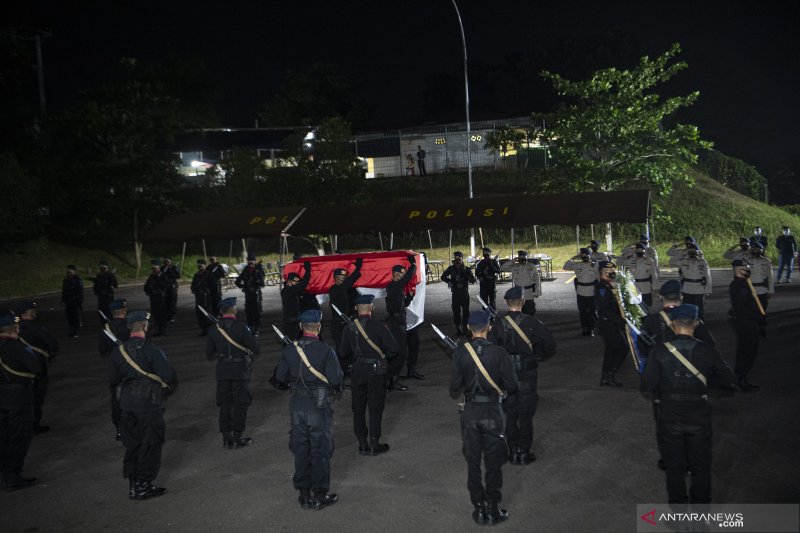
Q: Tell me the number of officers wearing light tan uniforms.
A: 9